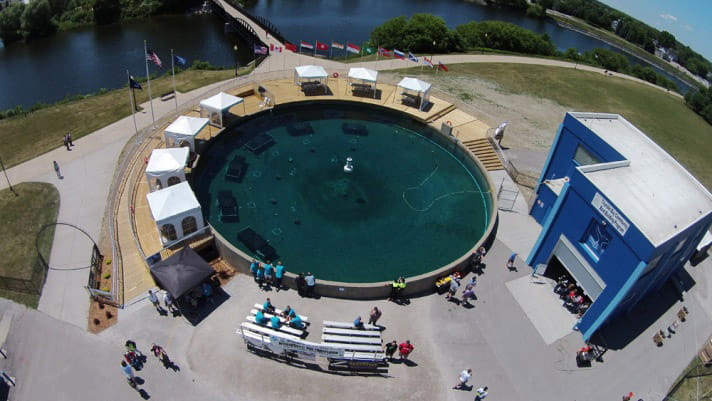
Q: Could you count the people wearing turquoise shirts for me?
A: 9